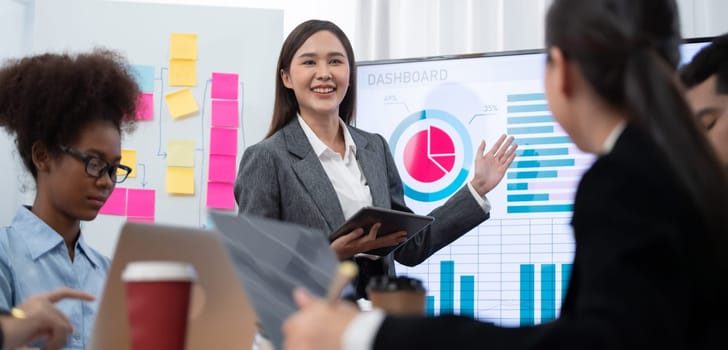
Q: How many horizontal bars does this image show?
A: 11